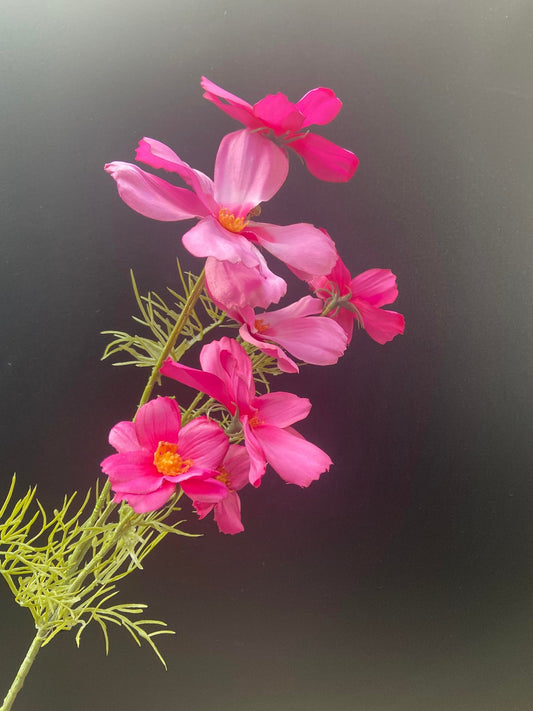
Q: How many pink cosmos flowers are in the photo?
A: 7